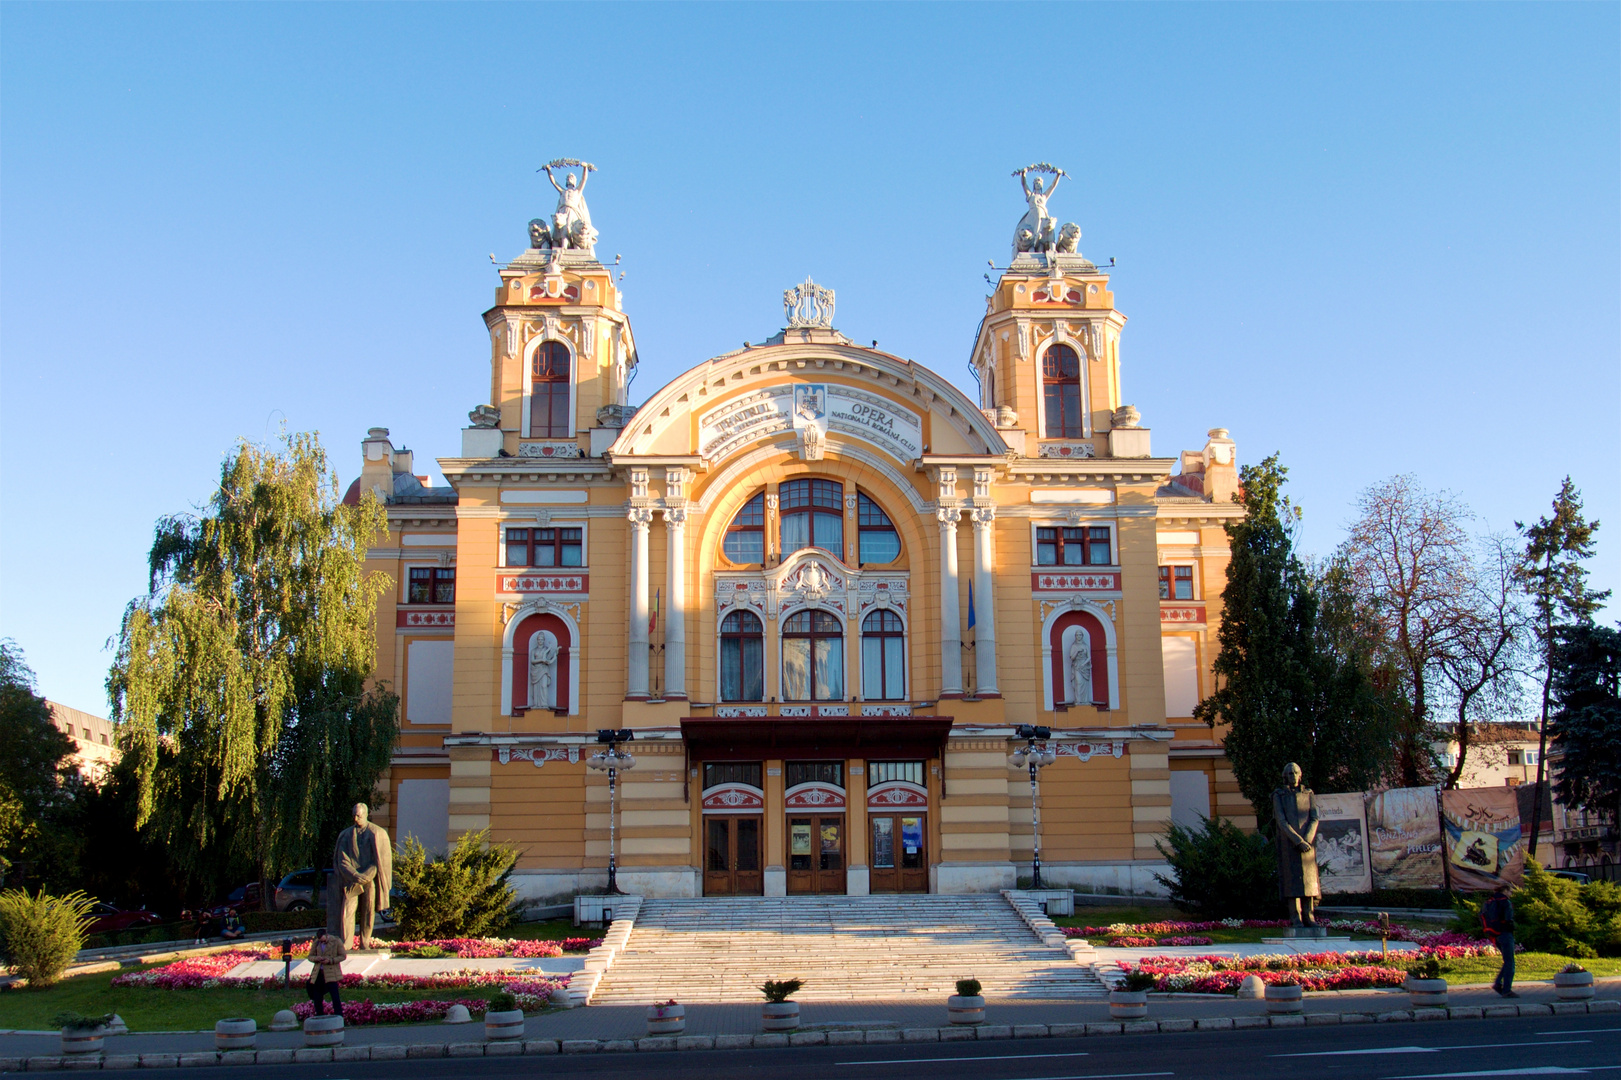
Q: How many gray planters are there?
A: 11